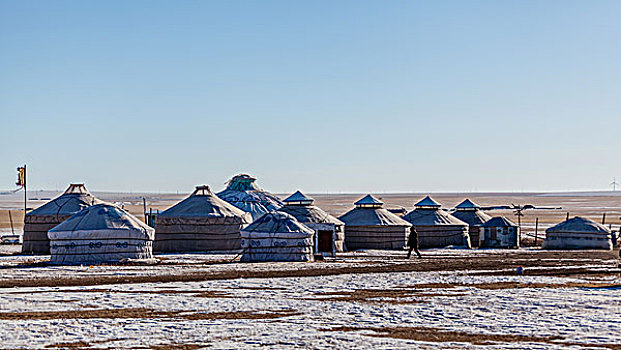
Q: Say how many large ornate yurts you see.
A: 1